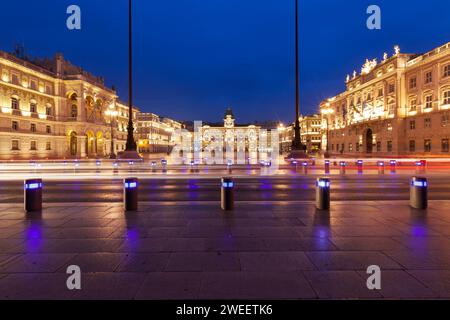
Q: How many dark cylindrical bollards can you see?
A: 5